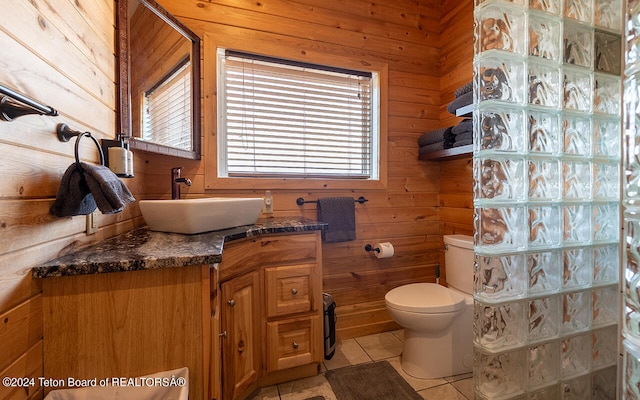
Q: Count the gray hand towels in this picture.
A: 2